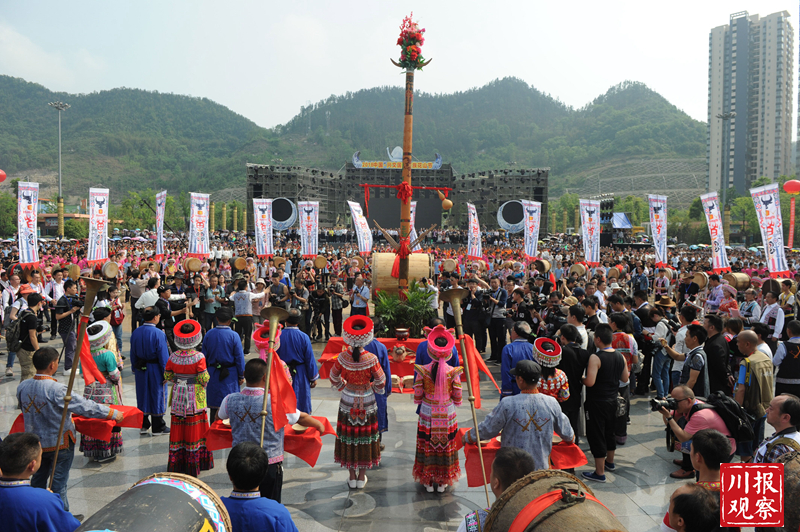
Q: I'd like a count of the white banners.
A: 14